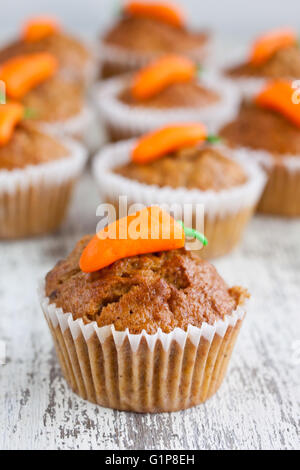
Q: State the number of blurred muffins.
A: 8